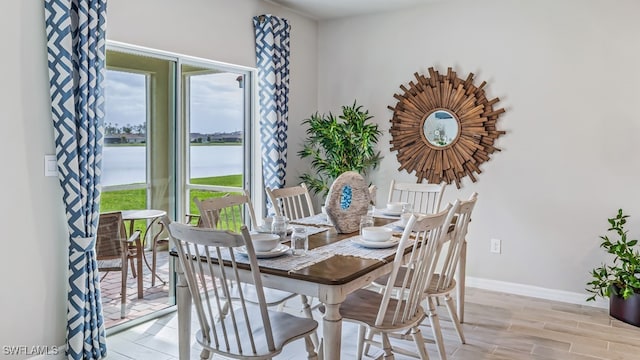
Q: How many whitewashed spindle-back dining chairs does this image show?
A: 6